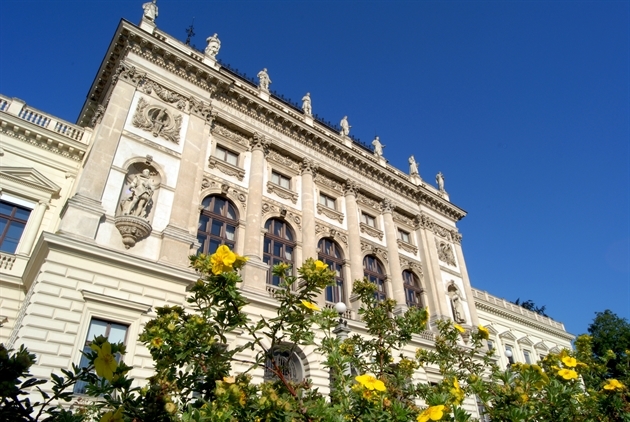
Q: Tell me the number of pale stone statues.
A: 10